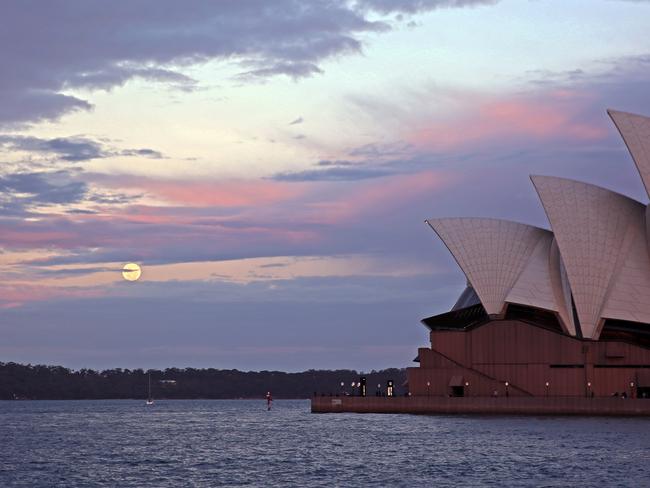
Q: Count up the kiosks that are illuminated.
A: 2